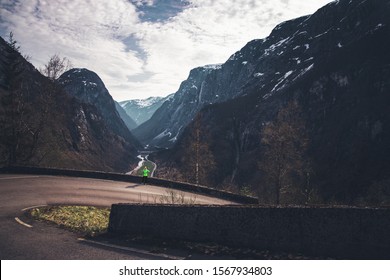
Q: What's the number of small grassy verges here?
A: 1